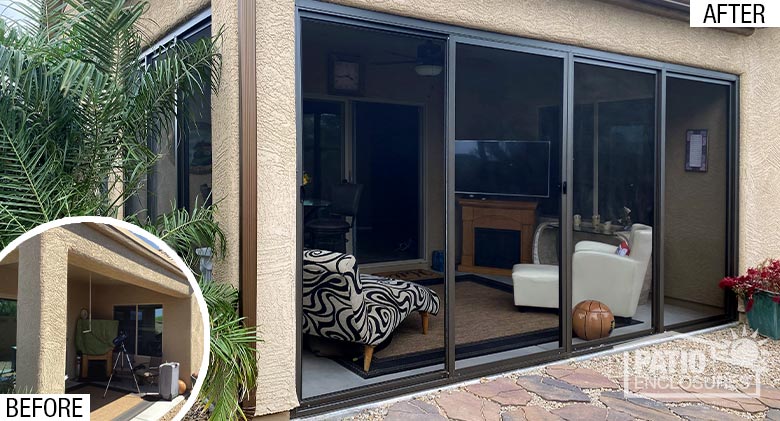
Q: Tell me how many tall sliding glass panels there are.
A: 4